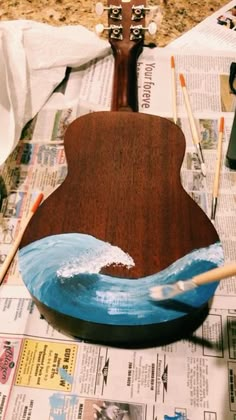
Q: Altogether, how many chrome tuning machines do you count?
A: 4